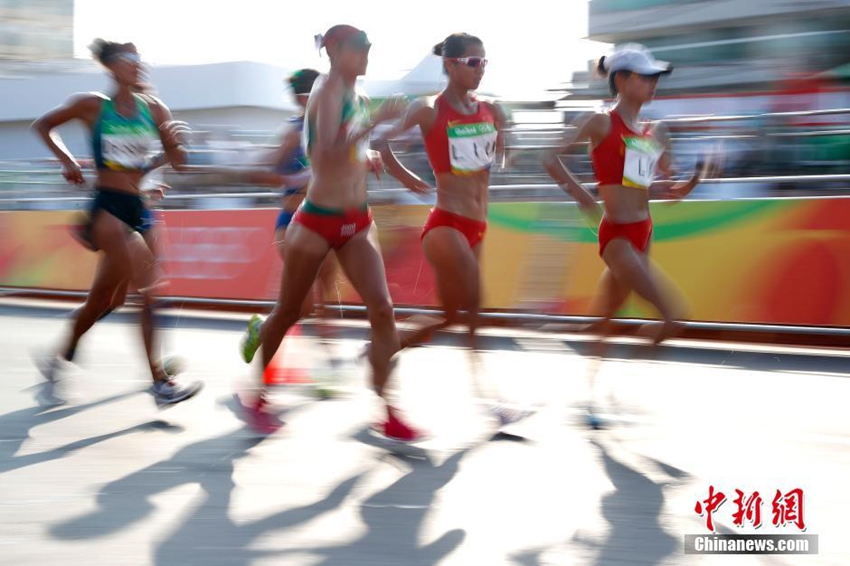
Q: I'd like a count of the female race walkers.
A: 5